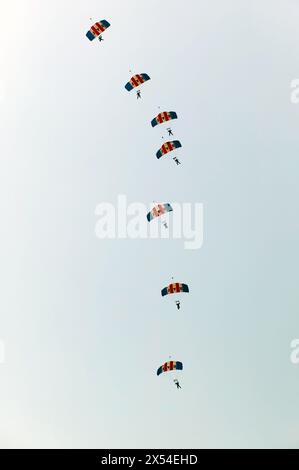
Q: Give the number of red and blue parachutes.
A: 7